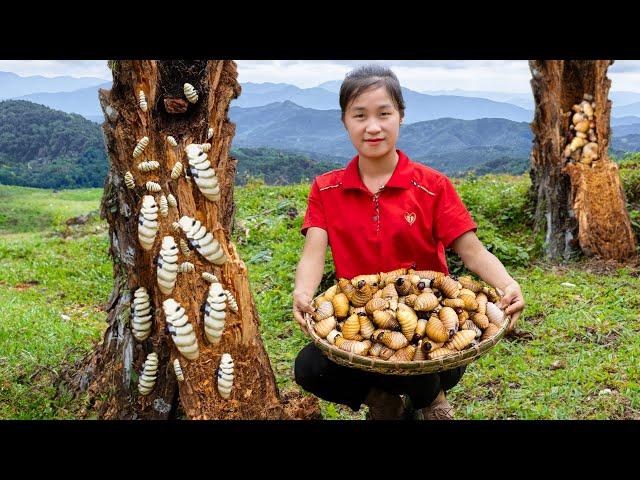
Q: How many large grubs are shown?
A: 9